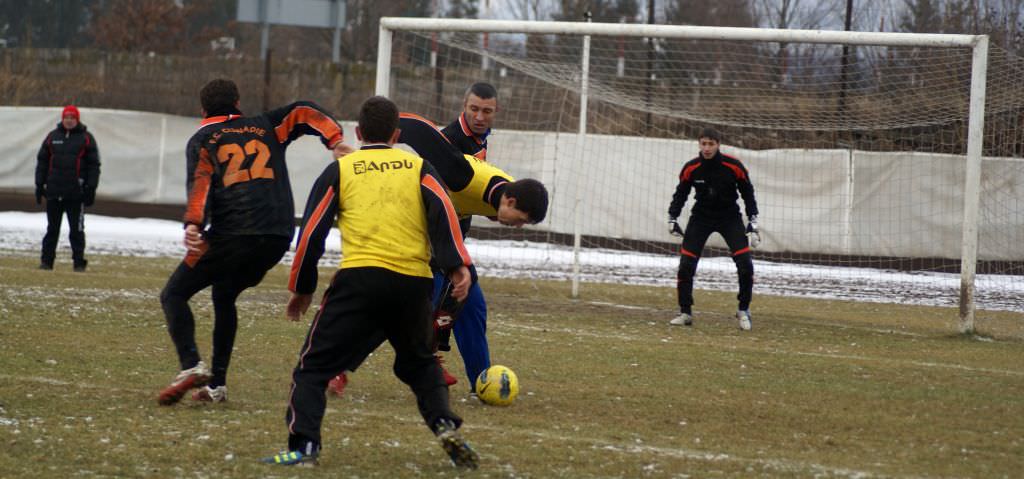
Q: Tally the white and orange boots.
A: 2